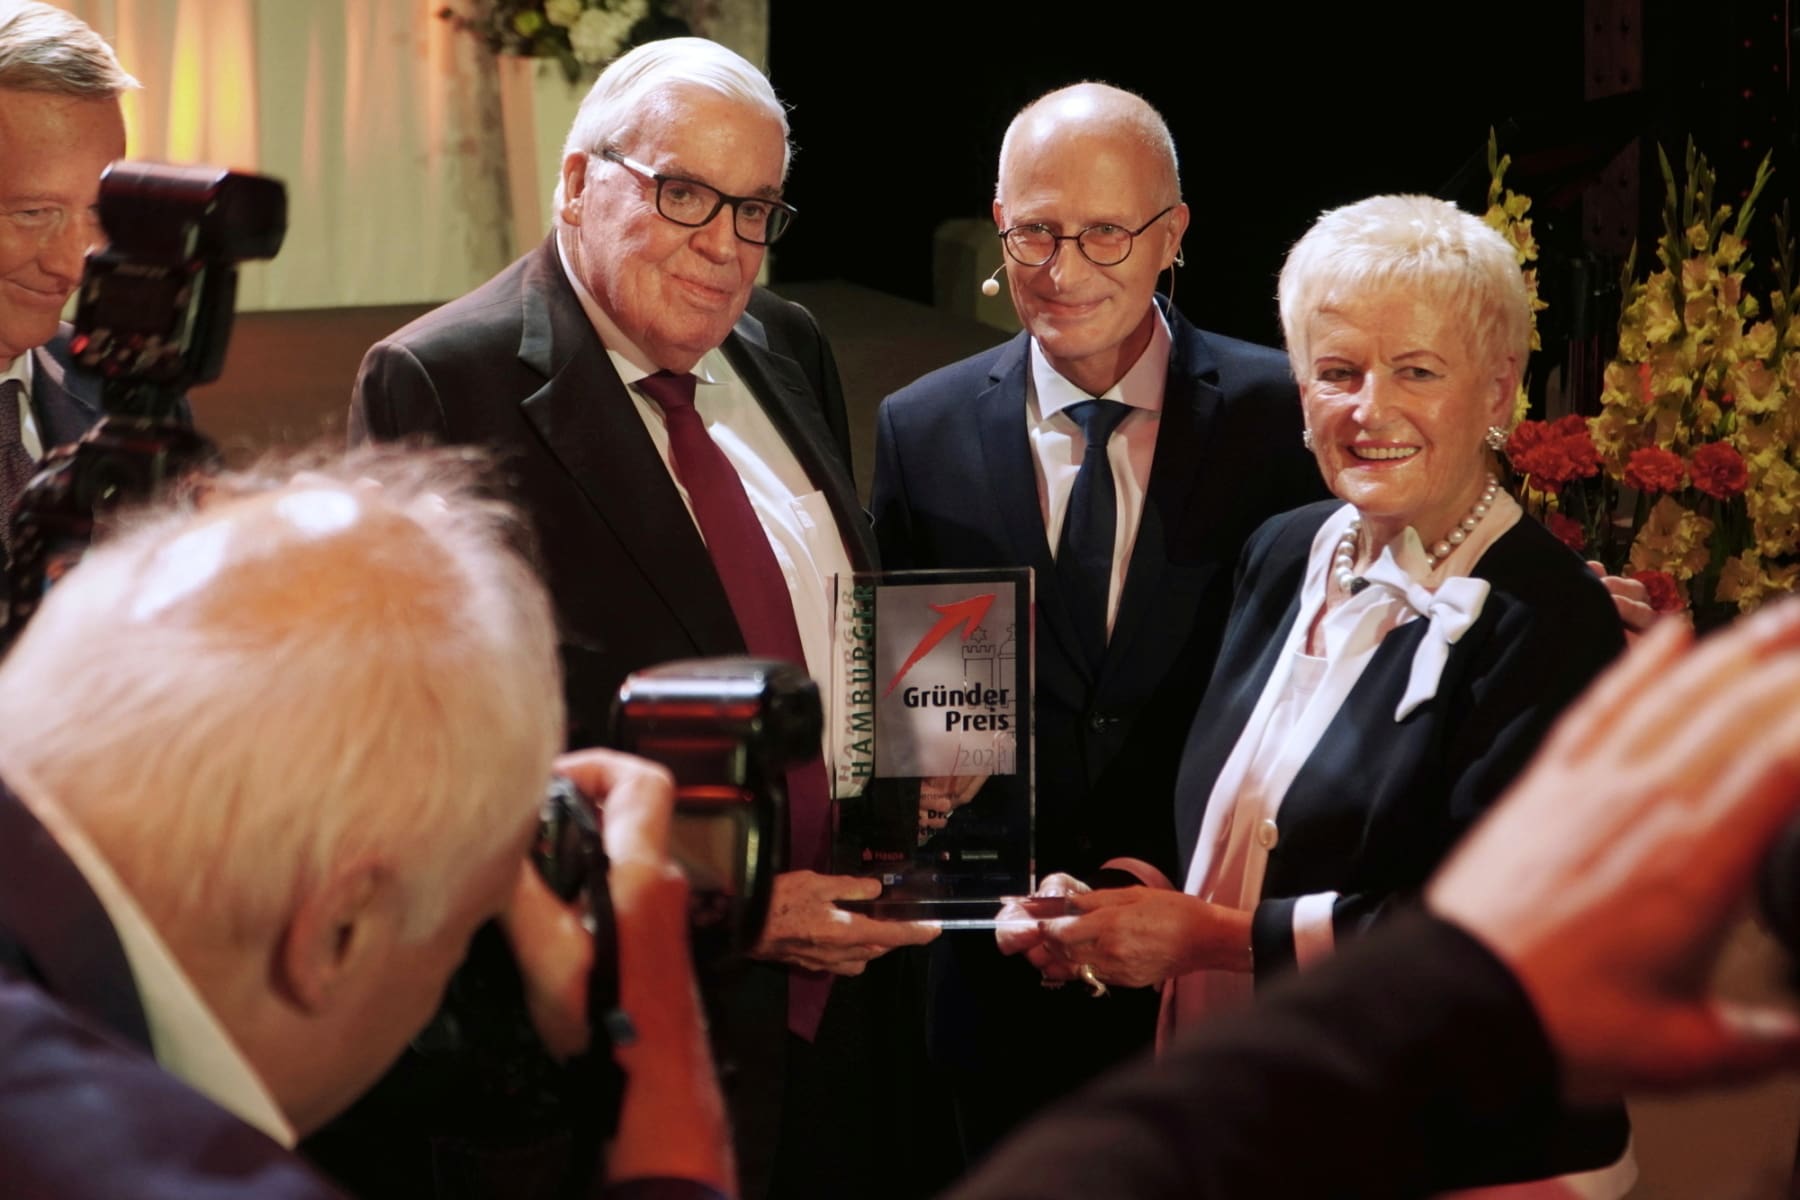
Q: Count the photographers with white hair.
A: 1